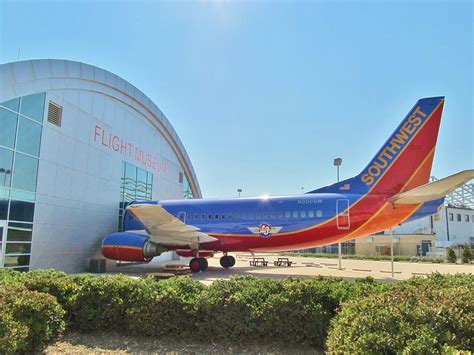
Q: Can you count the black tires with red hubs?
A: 1